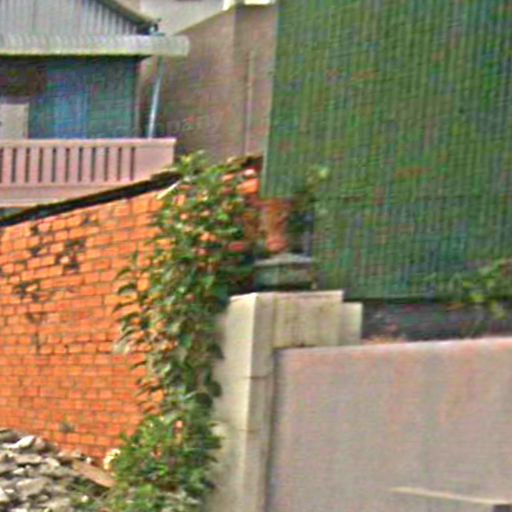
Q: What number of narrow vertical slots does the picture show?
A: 11